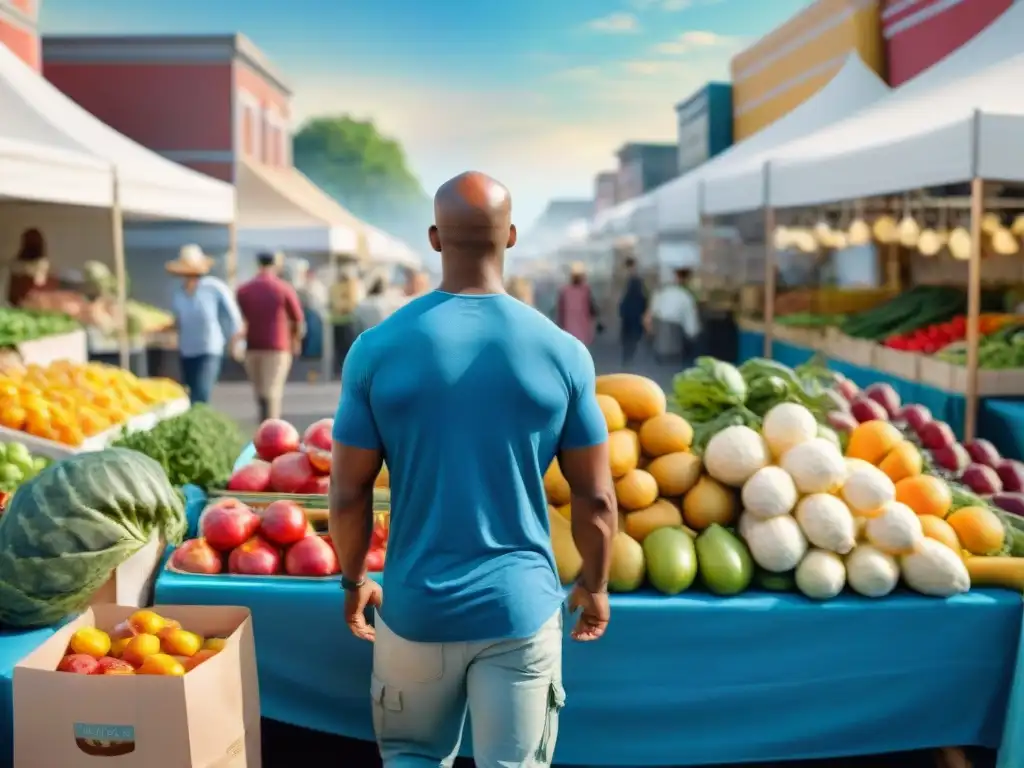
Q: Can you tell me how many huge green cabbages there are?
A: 1